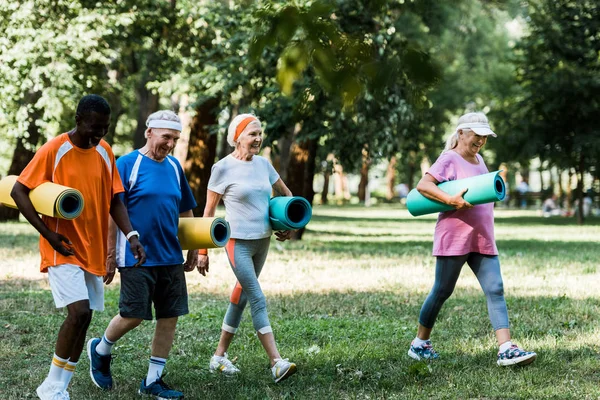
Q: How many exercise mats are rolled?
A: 4